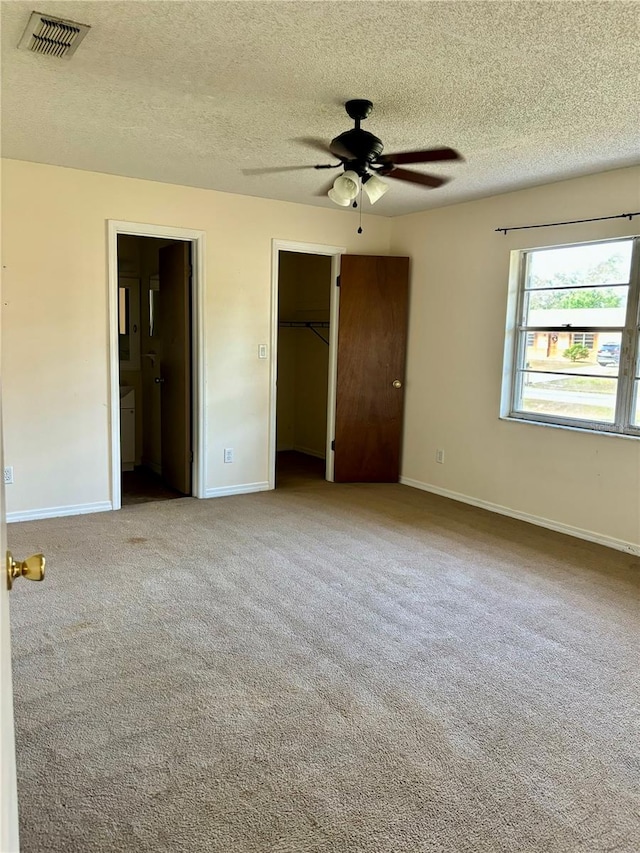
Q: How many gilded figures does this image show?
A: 0